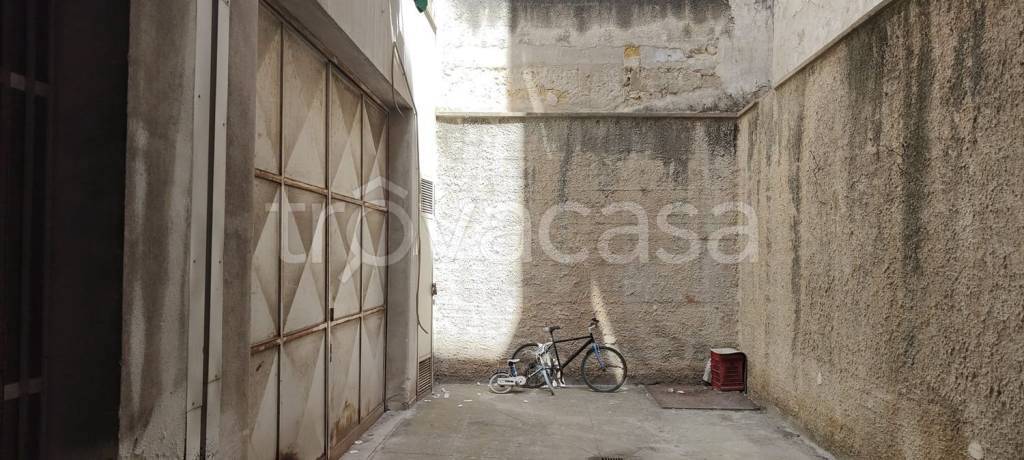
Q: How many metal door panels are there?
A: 12